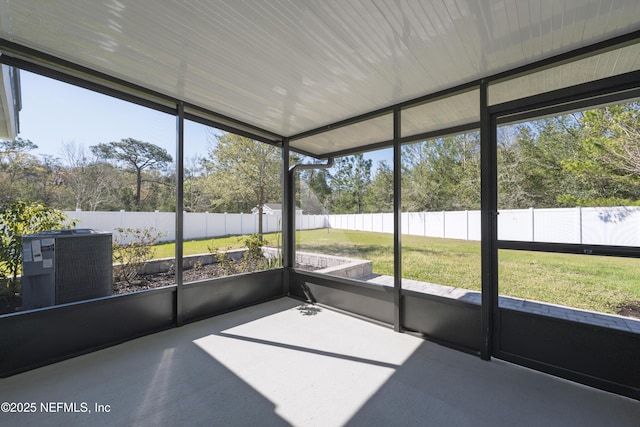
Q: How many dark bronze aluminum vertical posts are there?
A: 4